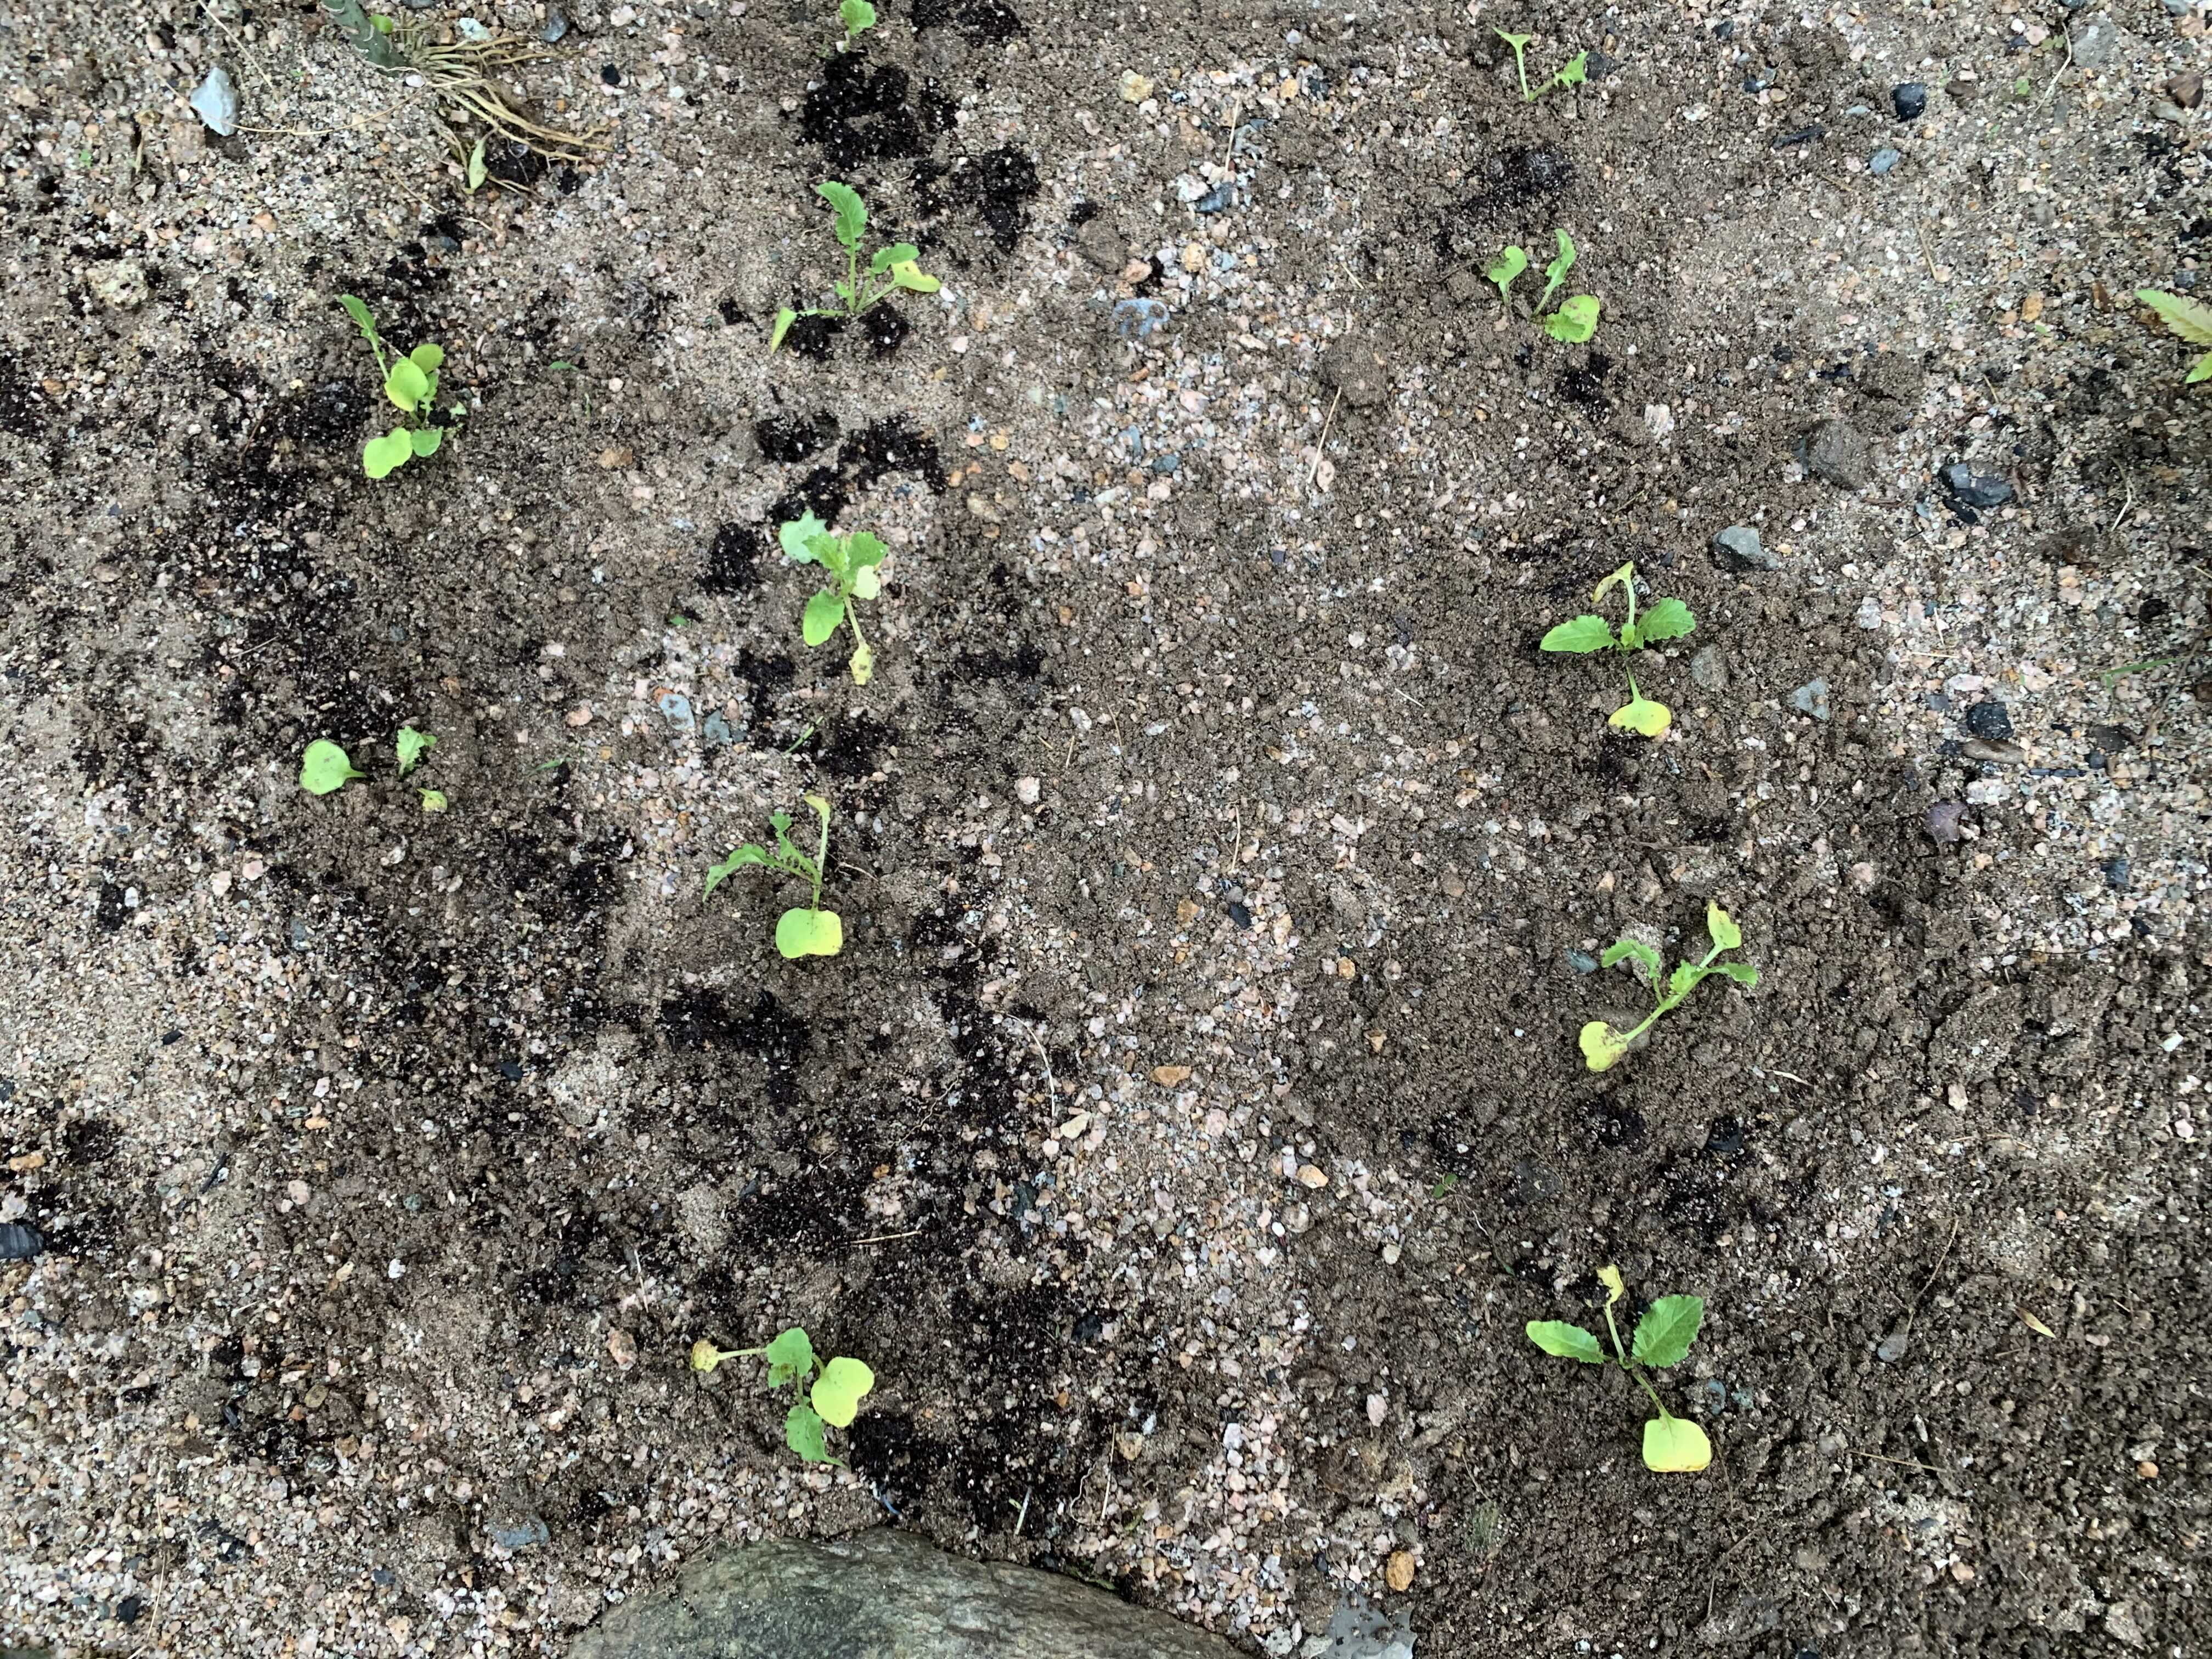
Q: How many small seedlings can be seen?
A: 12